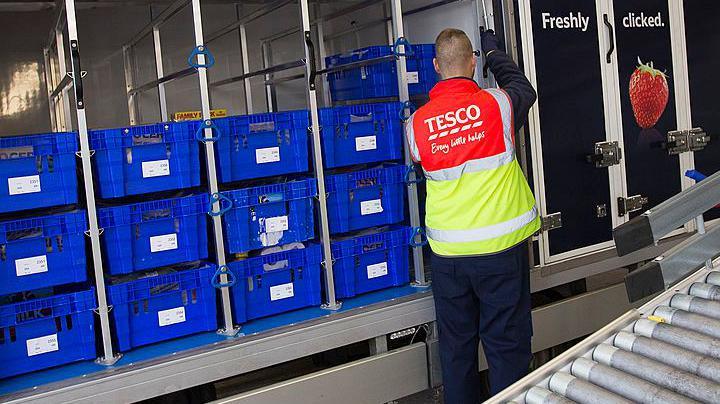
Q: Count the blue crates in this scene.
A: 14